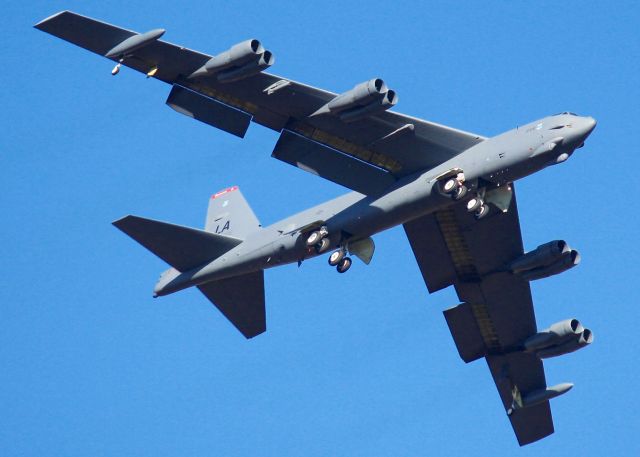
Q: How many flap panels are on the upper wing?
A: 2